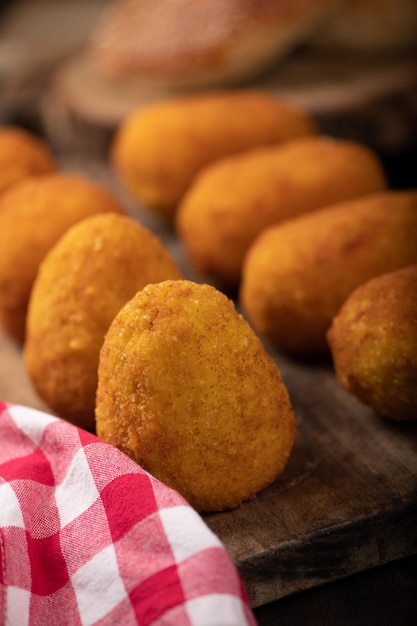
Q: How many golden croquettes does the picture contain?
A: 8